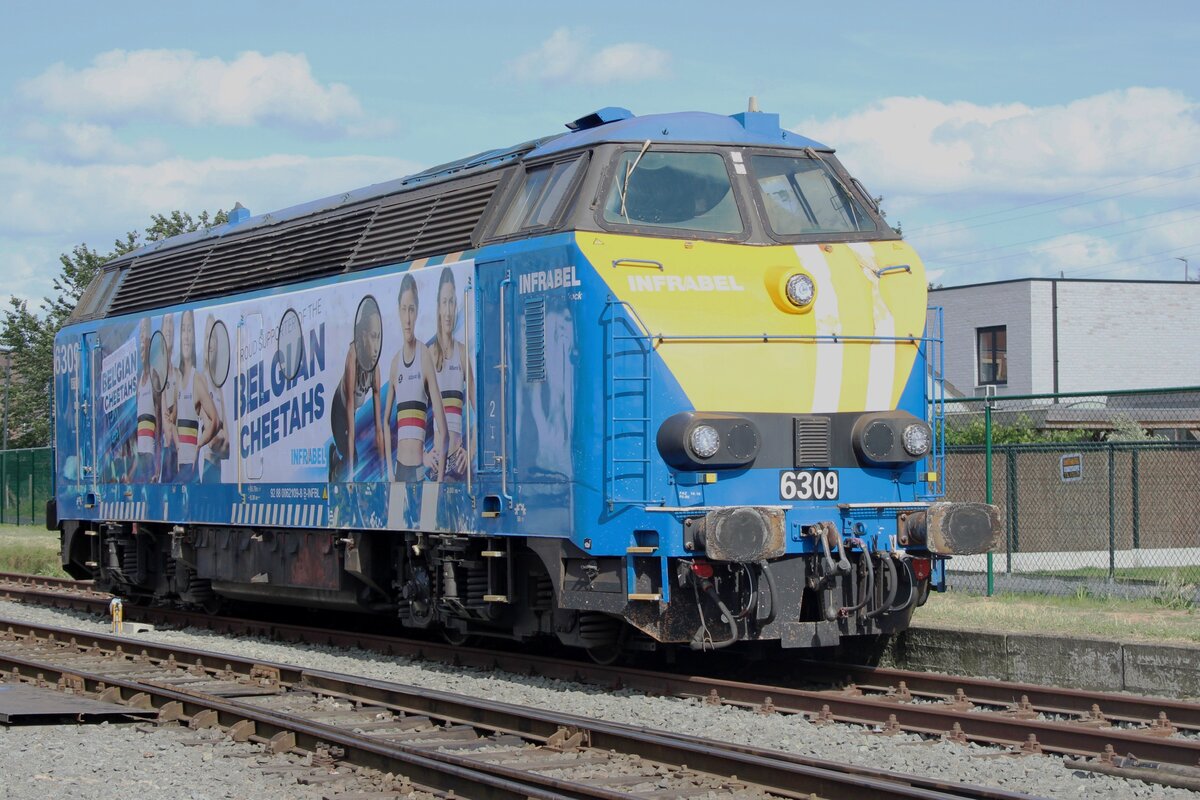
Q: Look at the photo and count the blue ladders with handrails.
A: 2